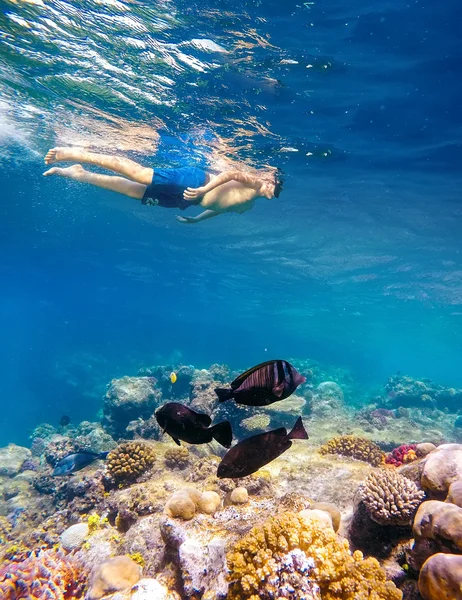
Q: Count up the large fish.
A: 3